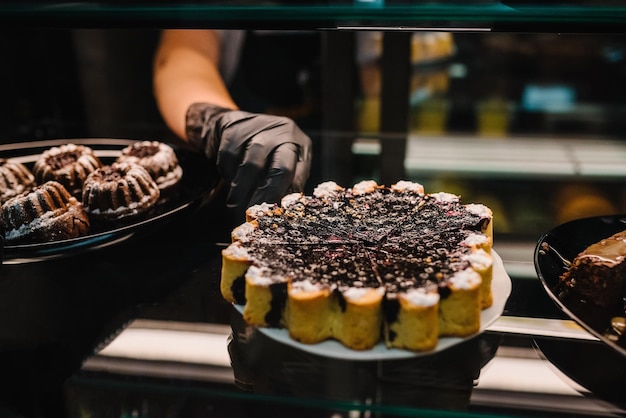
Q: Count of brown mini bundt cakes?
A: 5